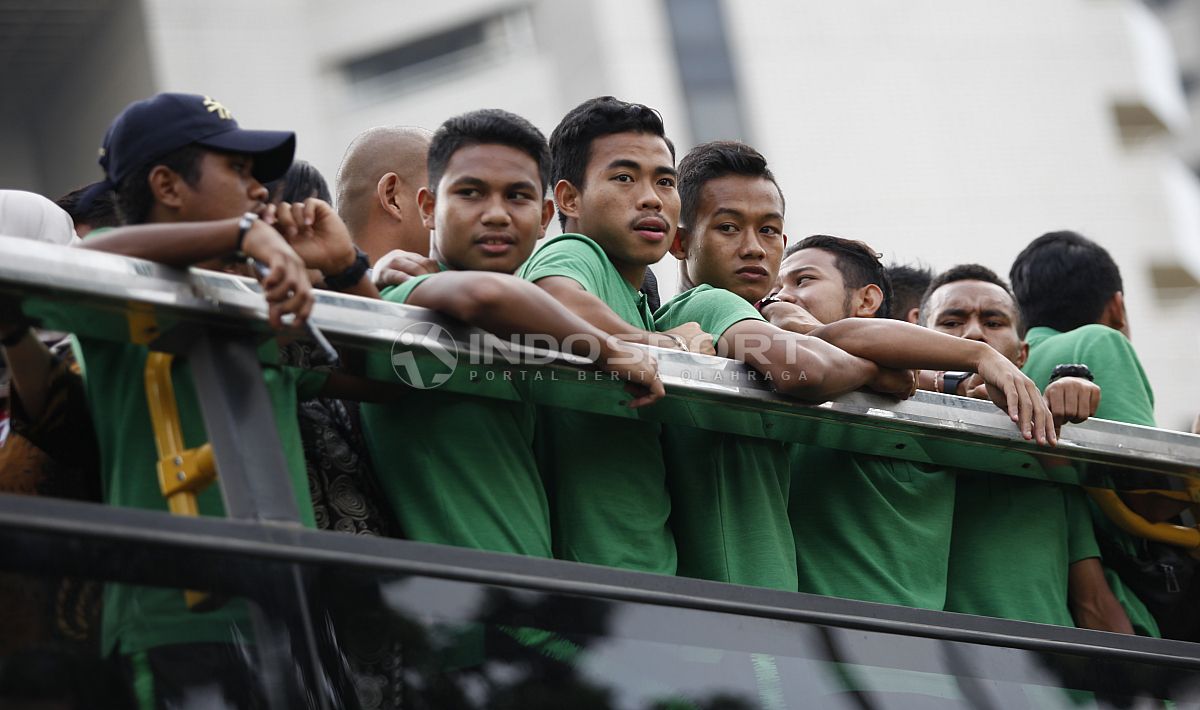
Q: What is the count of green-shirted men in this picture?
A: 7